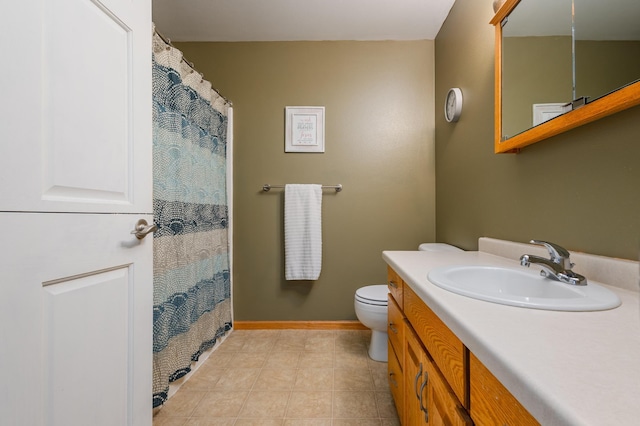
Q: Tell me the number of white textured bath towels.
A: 1